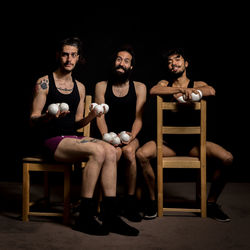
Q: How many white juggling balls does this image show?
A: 13